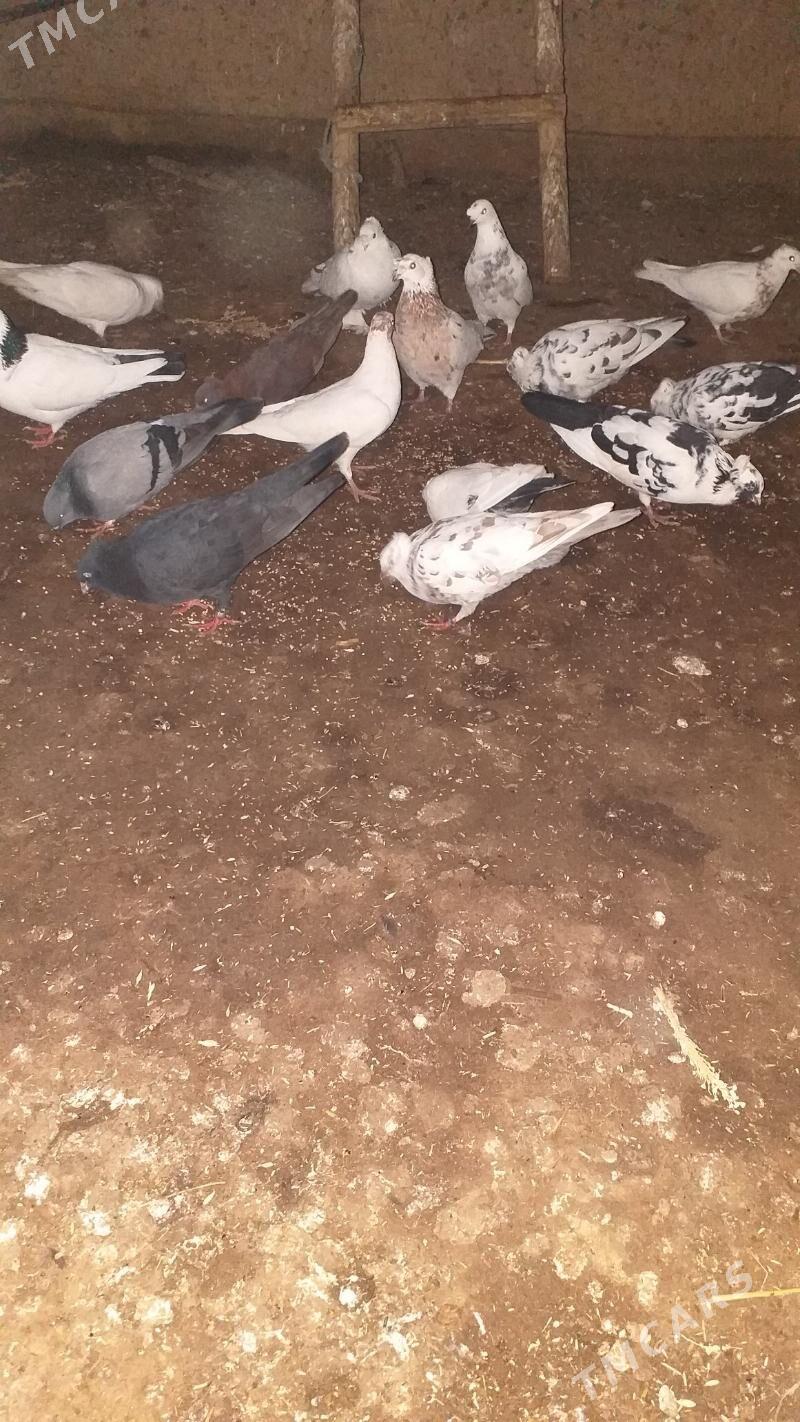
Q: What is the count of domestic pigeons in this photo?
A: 15